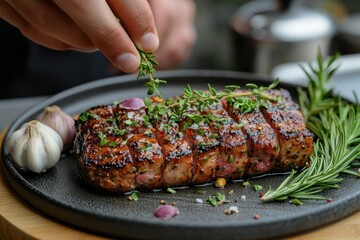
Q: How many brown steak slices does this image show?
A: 7